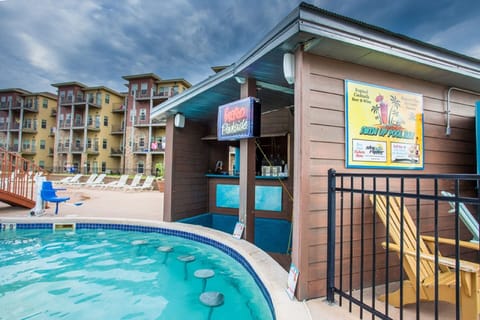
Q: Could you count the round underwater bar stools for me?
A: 5